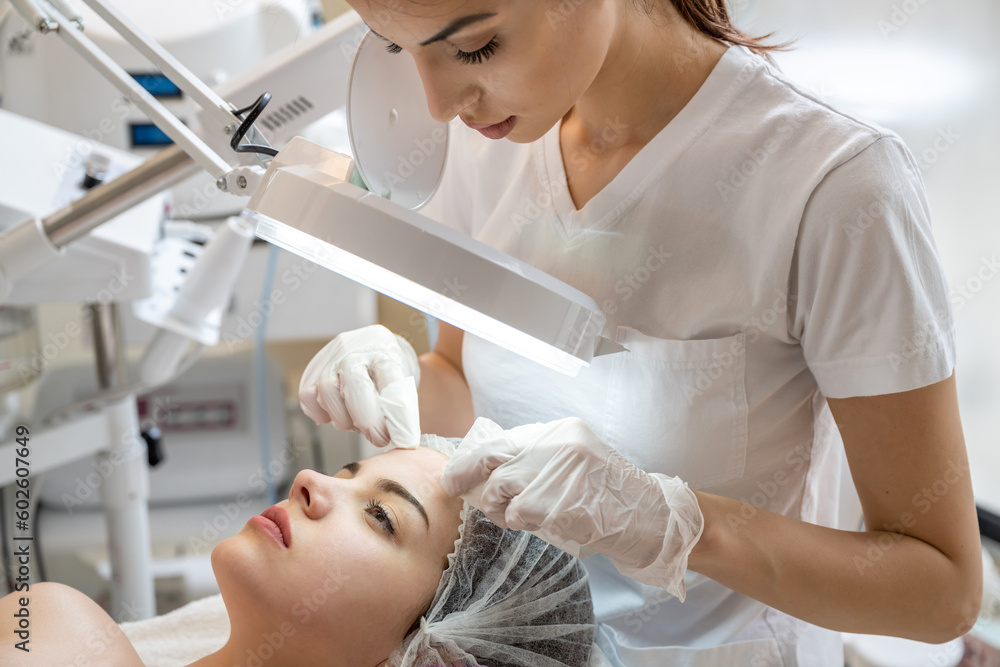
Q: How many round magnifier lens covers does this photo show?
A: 1